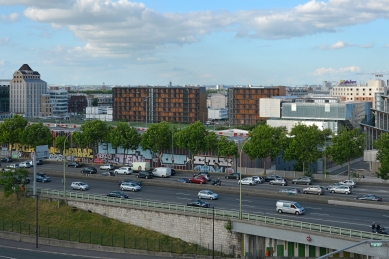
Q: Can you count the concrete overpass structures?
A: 1